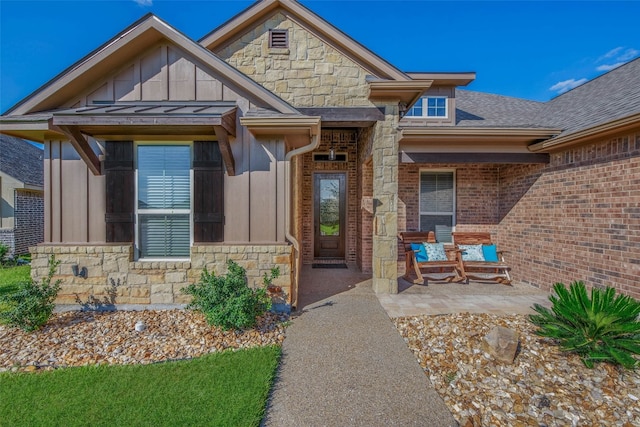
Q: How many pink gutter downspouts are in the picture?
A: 0